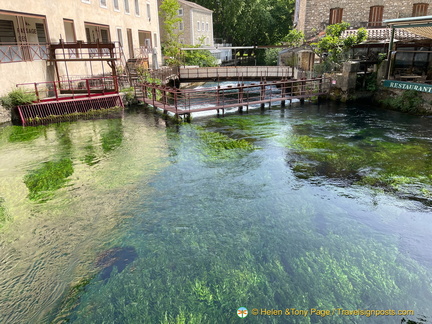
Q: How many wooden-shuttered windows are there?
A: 3